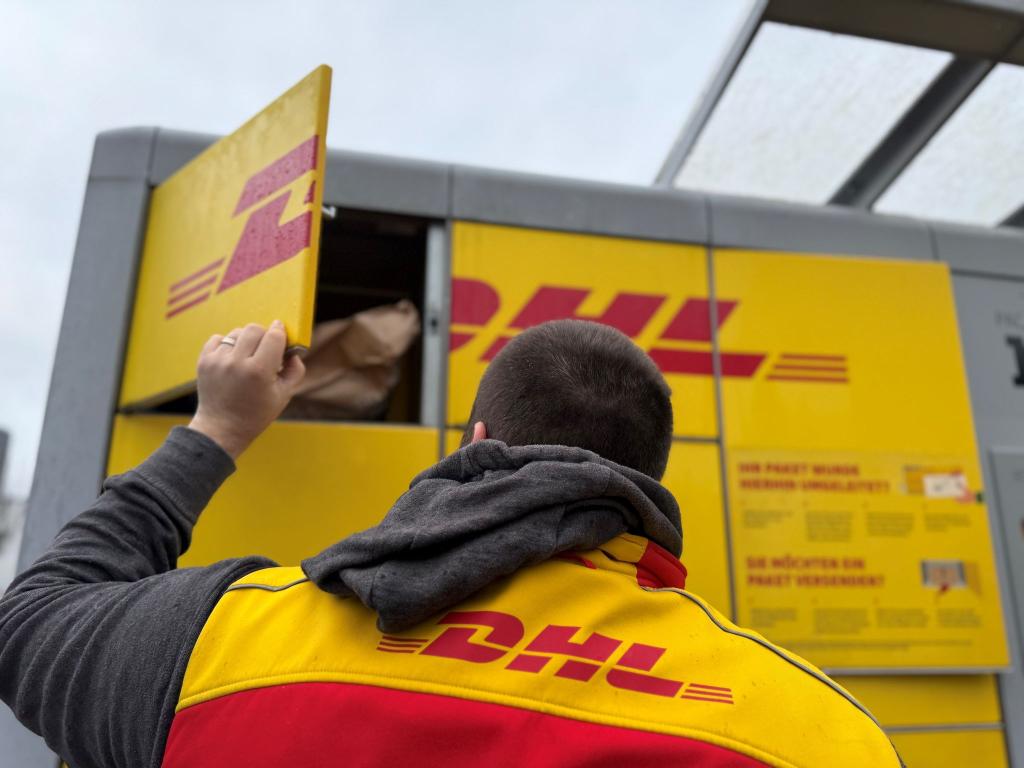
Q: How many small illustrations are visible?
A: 2